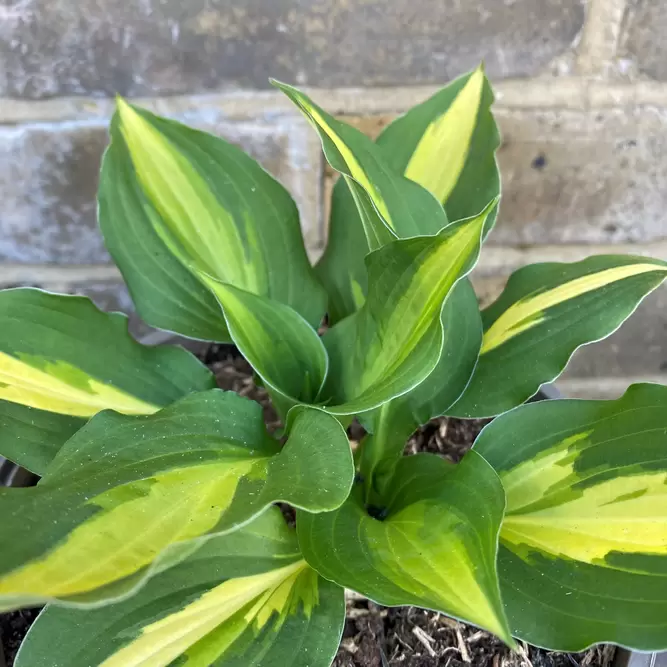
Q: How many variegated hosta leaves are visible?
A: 11